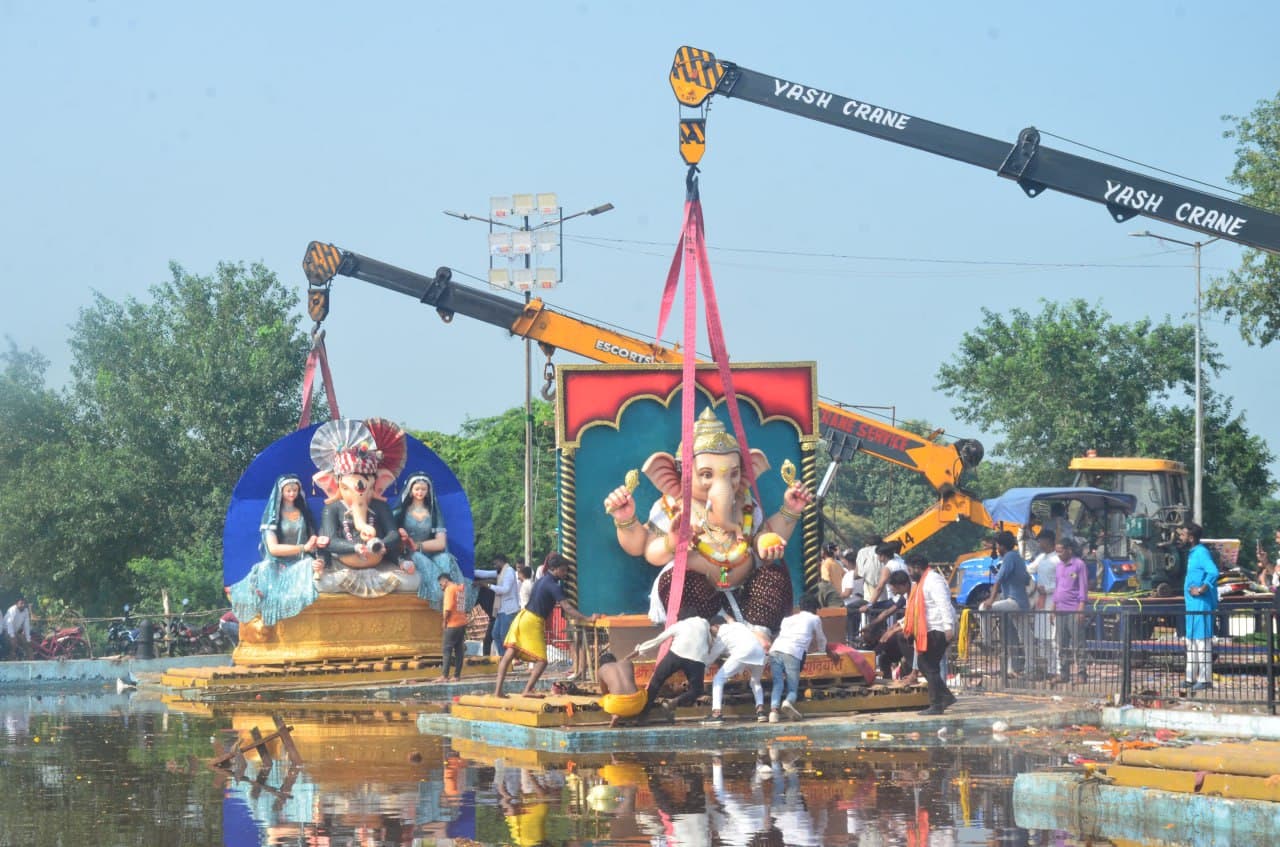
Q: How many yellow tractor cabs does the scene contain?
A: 1